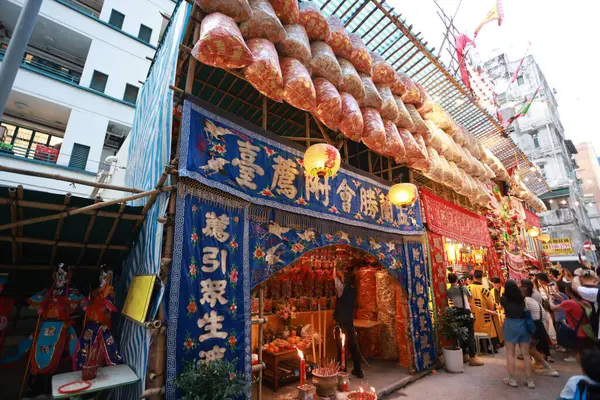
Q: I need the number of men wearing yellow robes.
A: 2